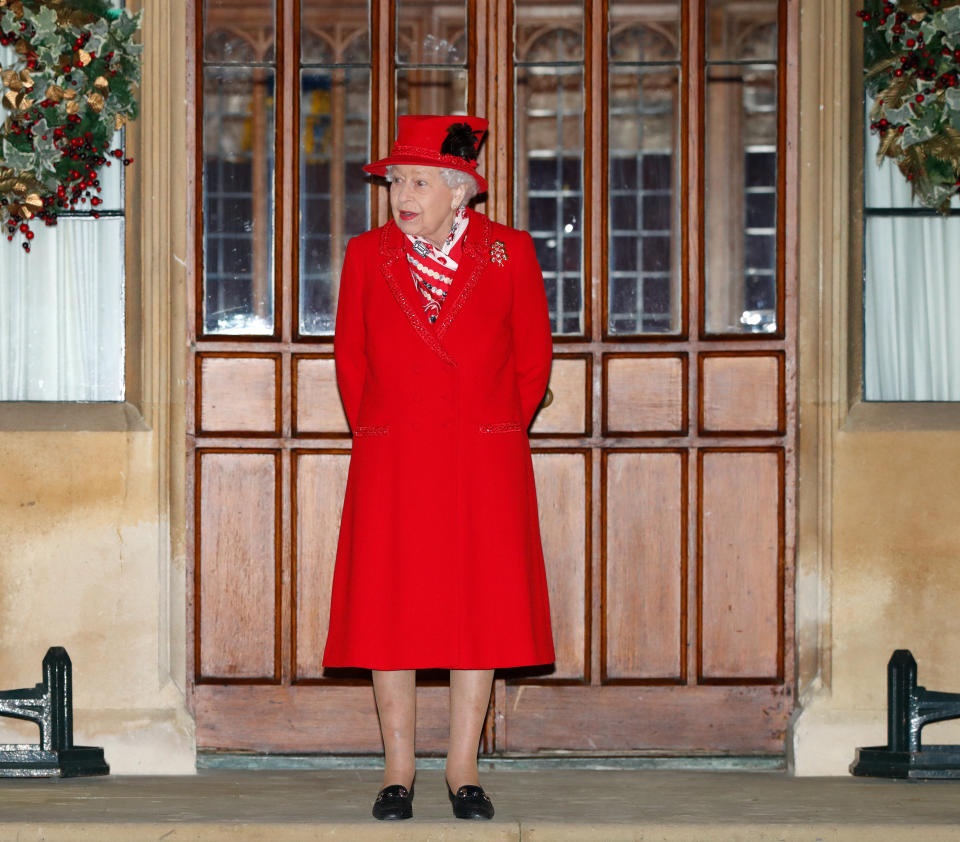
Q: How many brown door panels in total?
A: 10